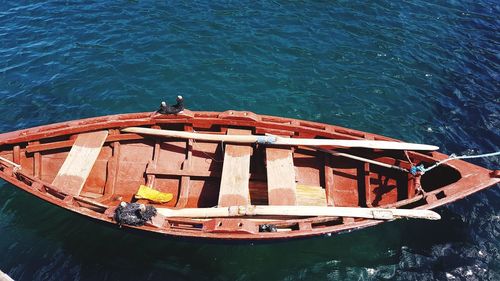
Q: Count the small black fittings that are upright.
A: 2